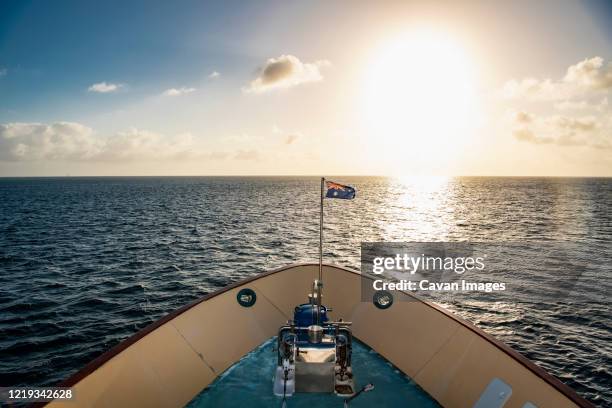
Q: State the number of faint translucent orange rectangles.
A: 0